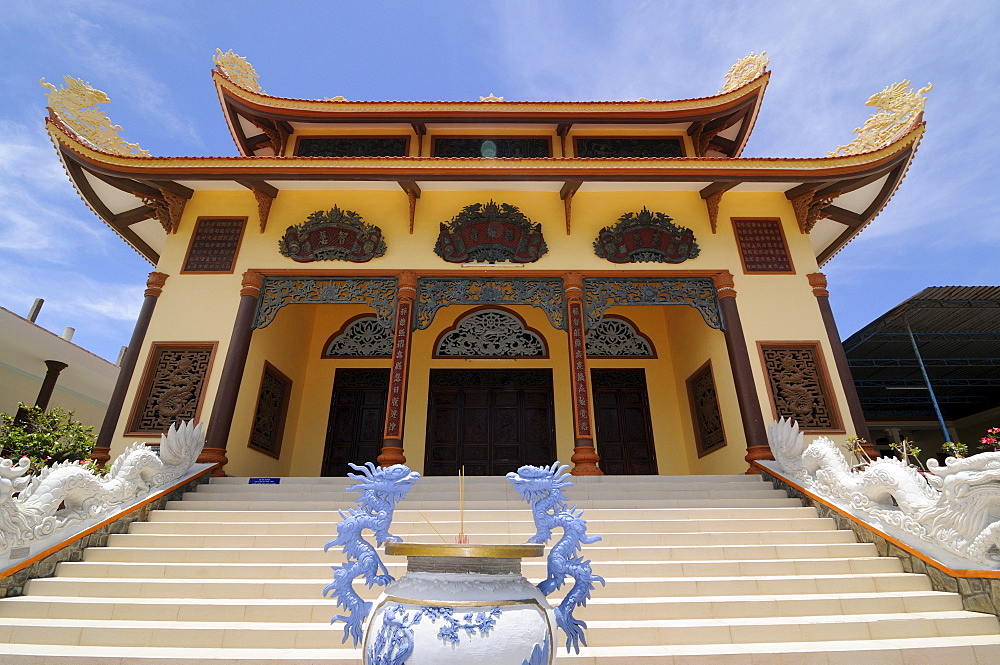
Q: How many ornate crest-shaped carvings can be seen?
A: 3